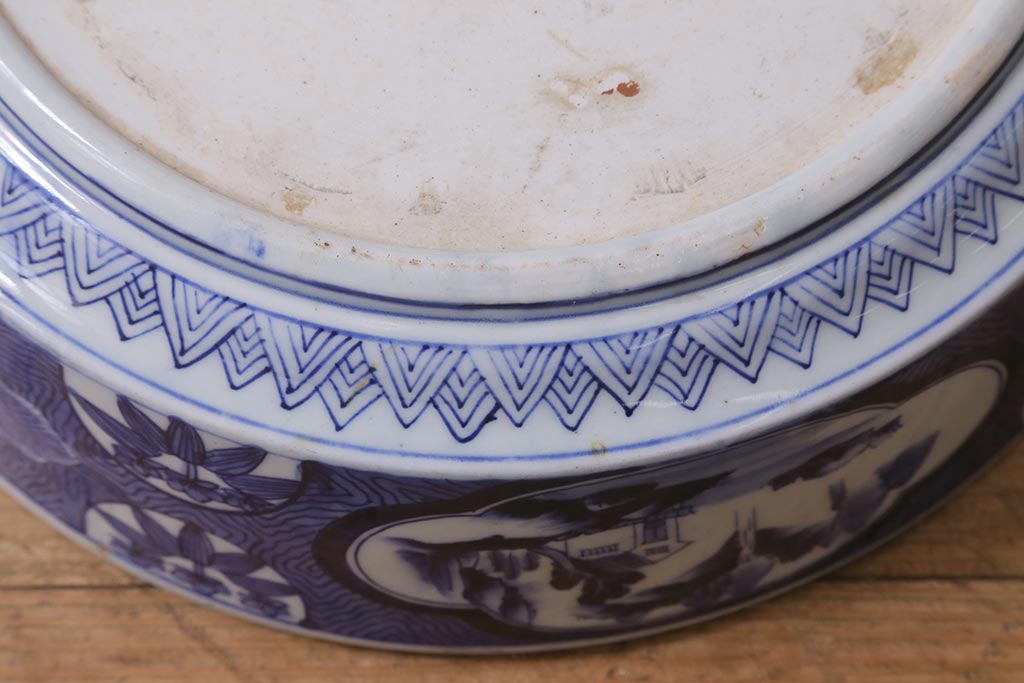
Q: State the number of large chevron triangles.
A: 11